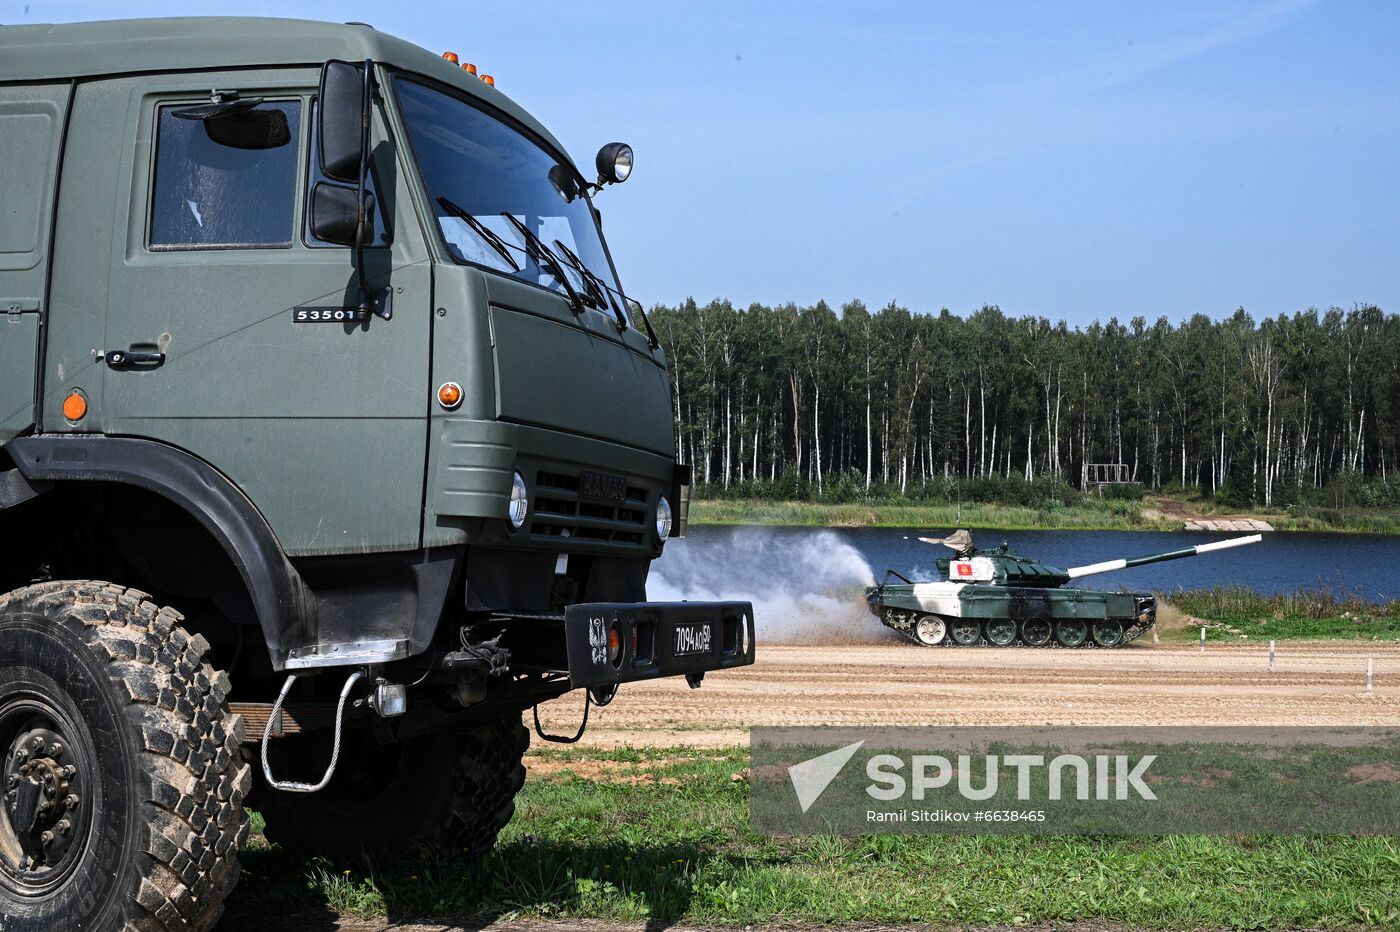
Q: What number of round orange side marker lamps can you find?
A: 2